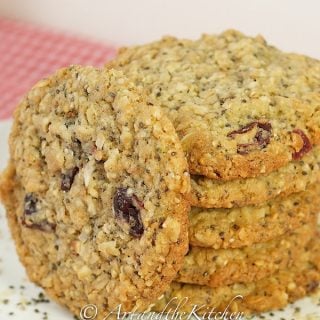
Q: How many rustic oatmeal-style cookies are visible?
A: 6